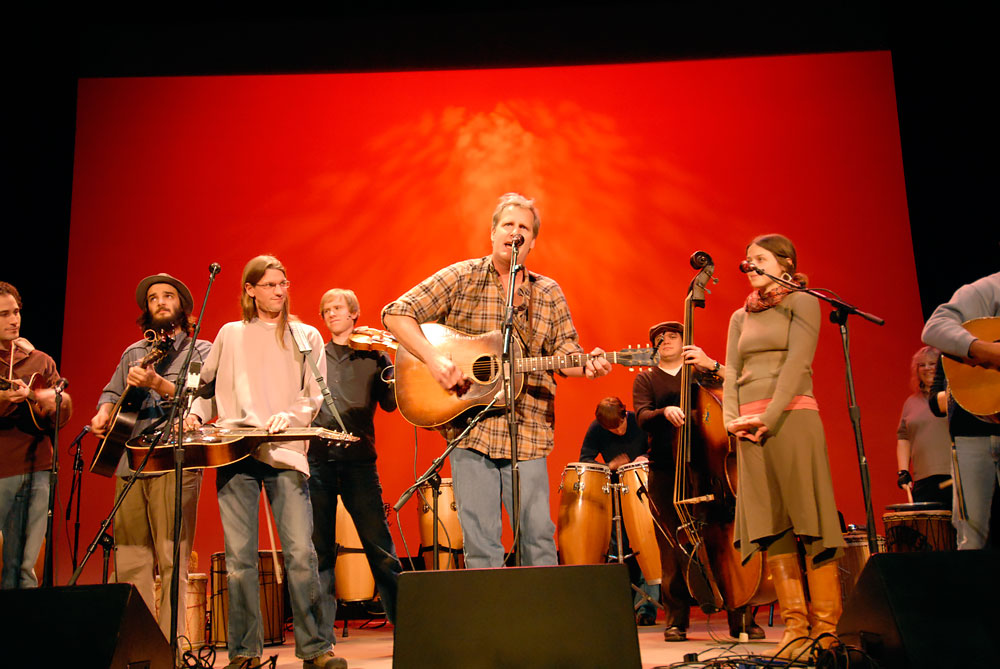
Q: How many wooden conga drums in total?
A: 4